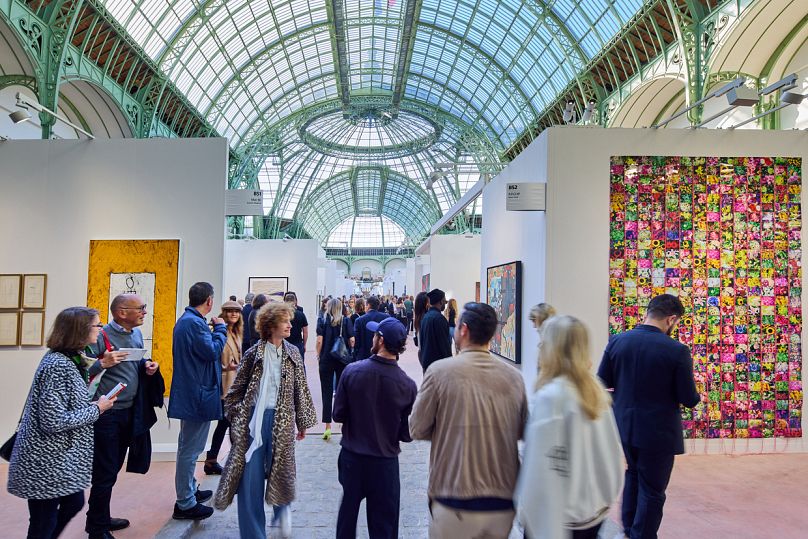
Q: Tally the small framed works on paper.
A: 4